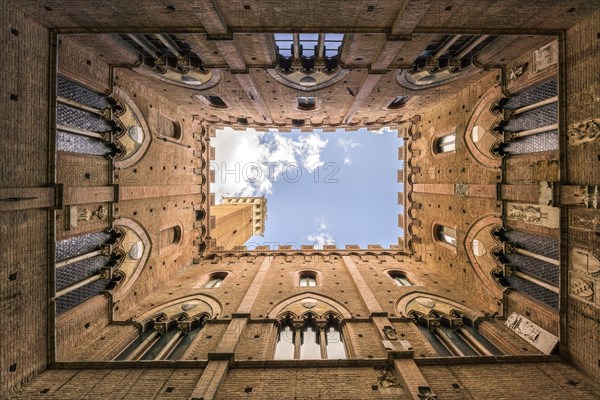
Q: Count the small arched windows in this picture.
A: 10